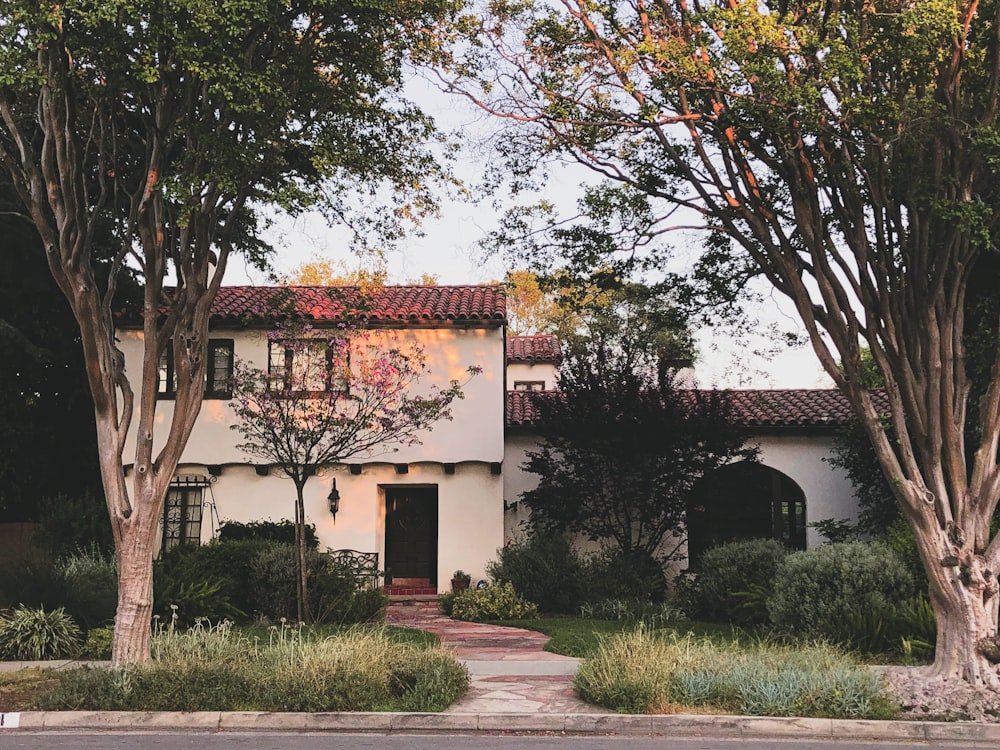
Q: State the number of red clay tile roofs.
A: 3